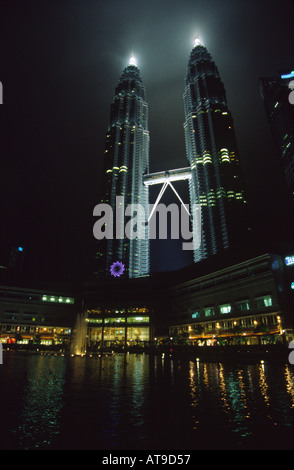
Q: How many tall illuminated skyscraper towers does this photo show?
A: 2